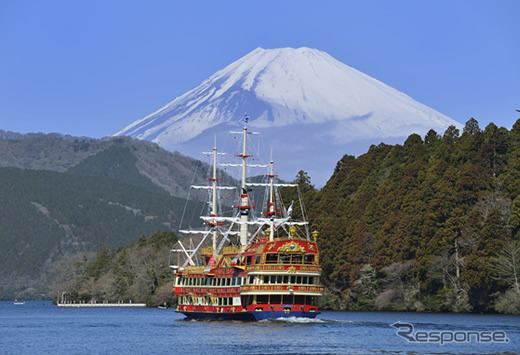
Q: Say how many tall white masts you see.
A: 3